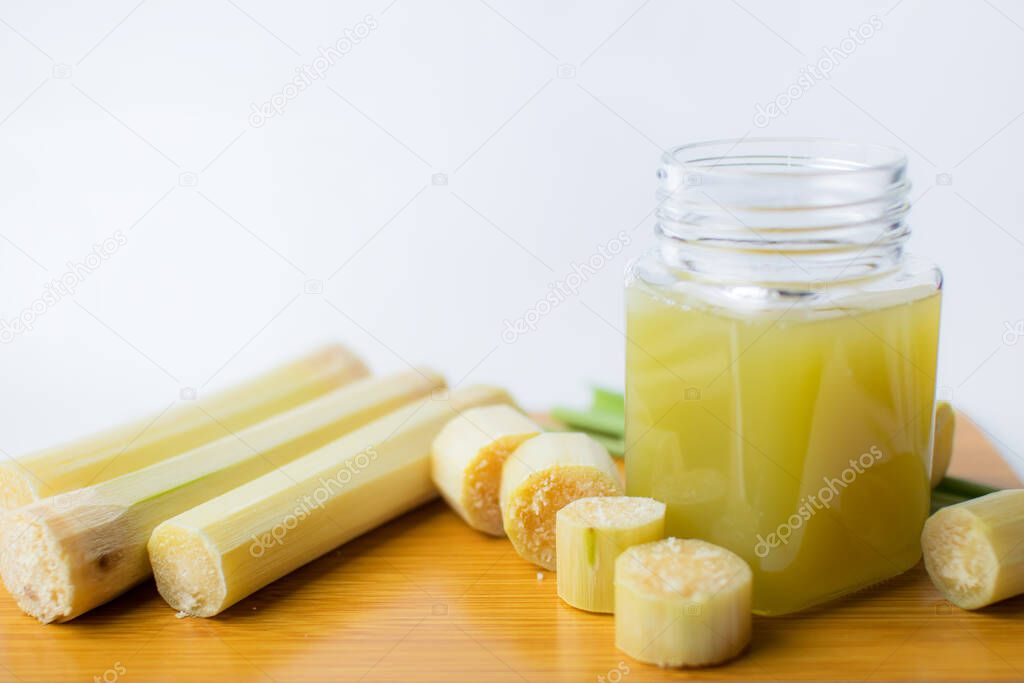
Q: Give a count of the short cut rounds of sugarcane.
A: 4